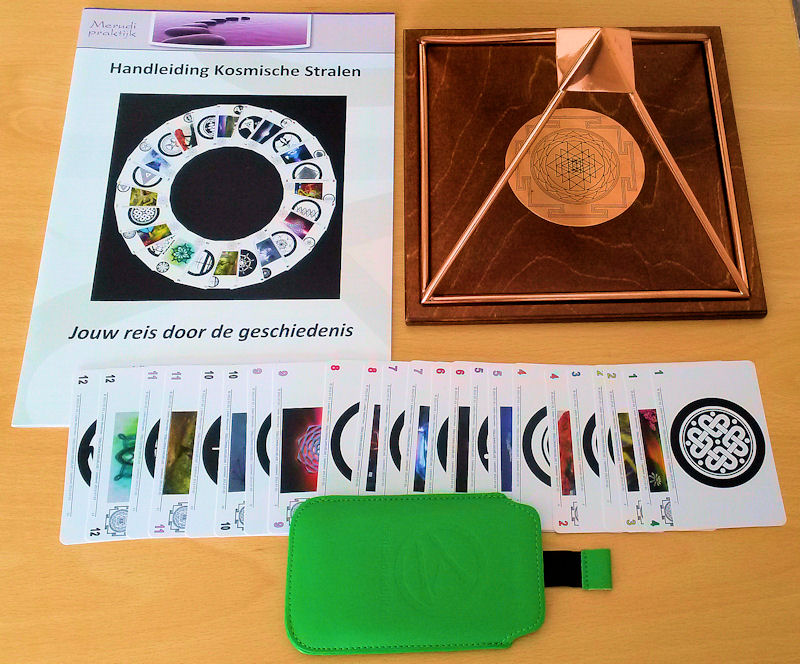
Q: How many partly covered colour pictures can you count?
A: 11